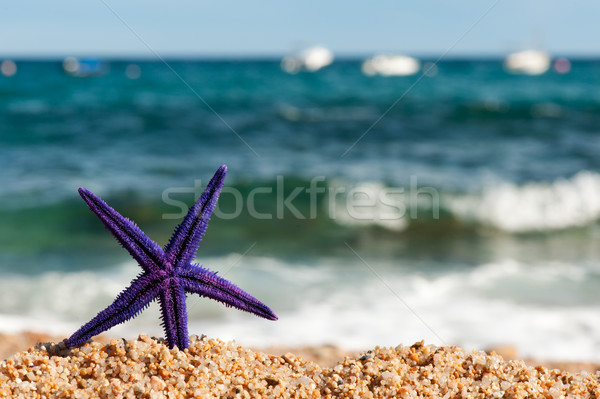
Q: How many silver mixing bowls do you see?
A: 0